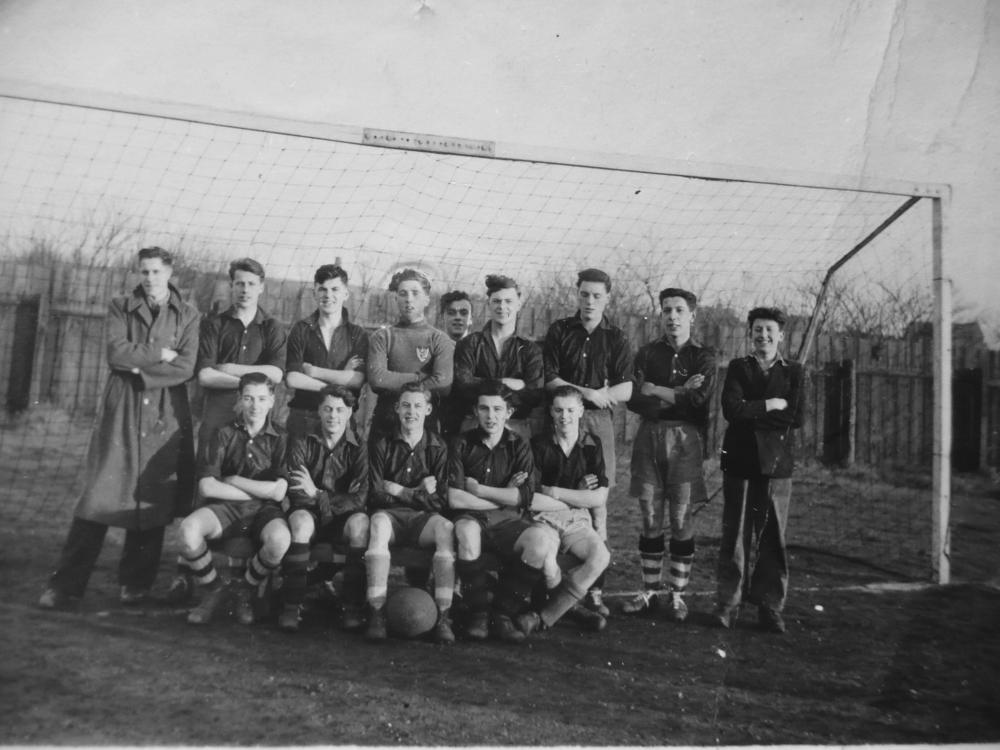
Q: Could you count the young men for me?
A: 14